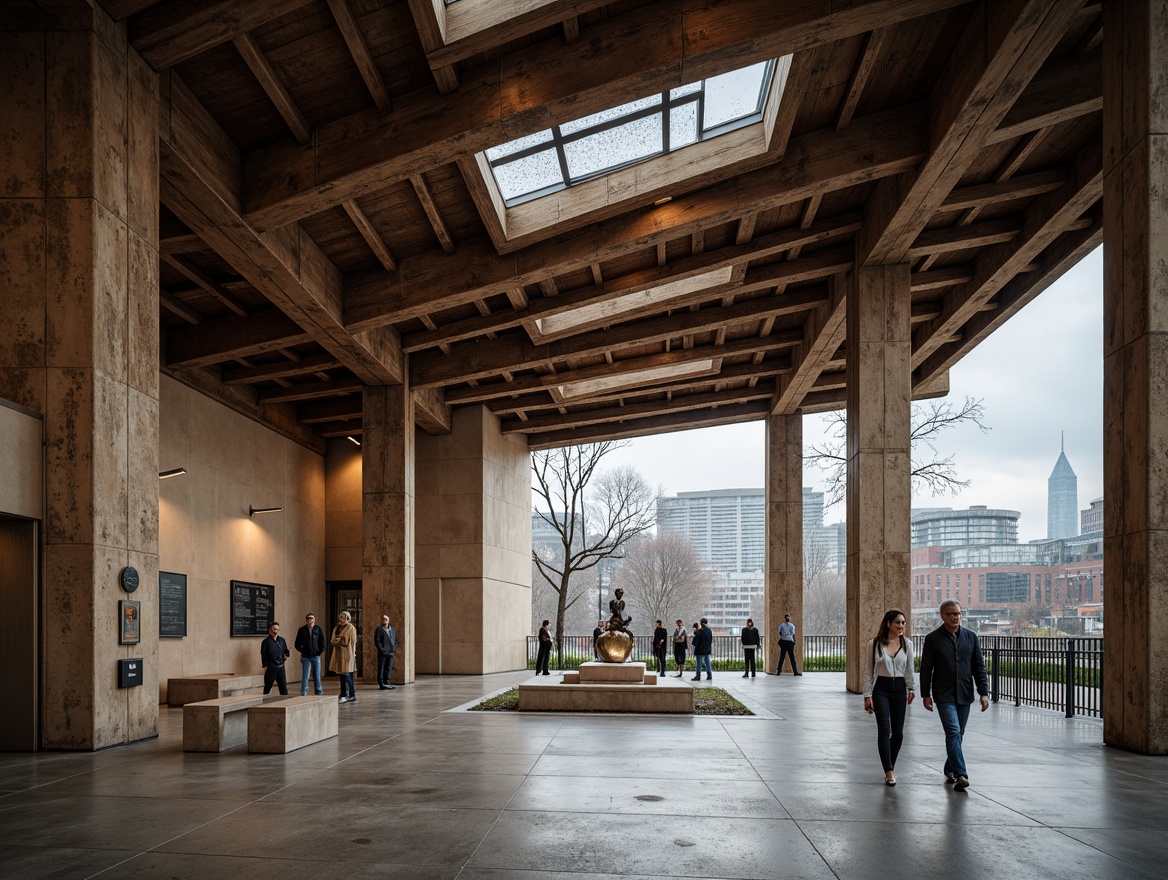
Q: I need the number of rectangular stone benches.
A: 3